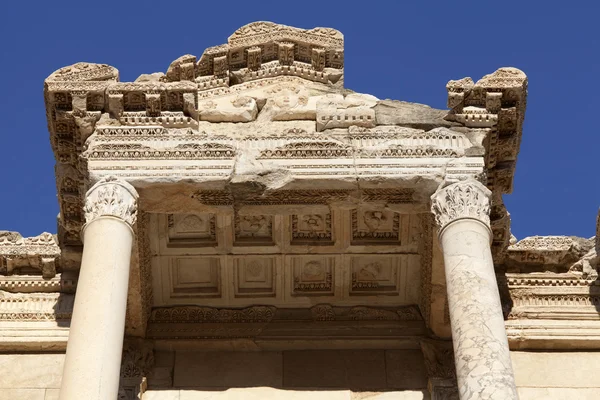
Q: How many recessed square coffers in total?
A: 8